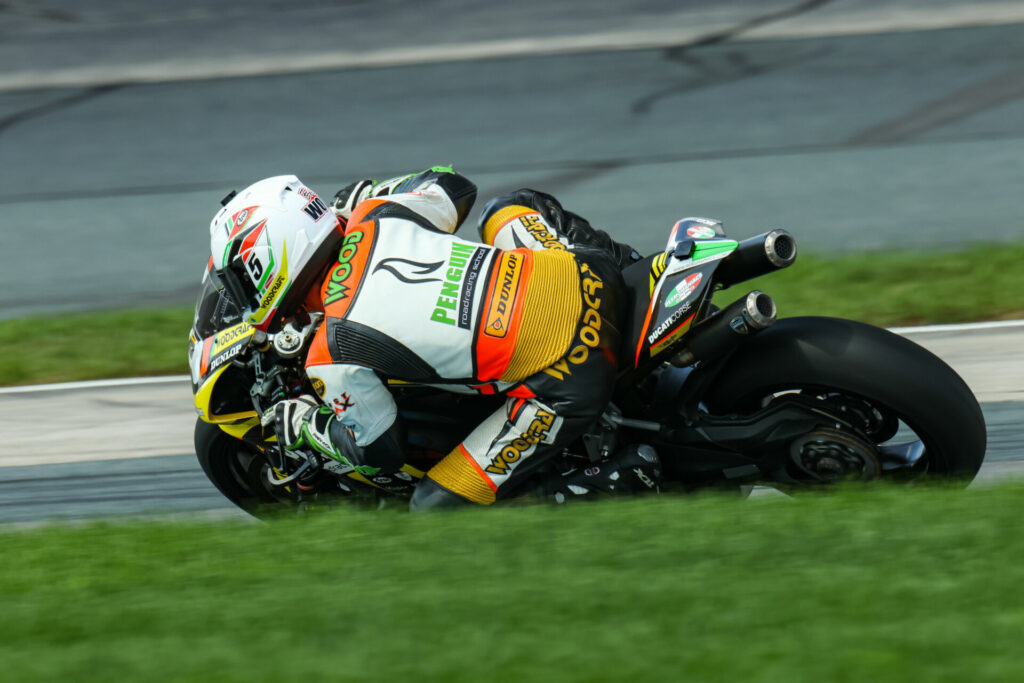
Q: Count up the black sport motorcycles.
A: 1